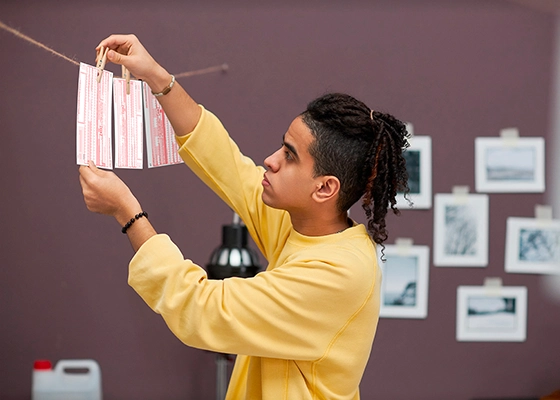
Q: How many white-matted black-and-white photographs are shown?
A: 6